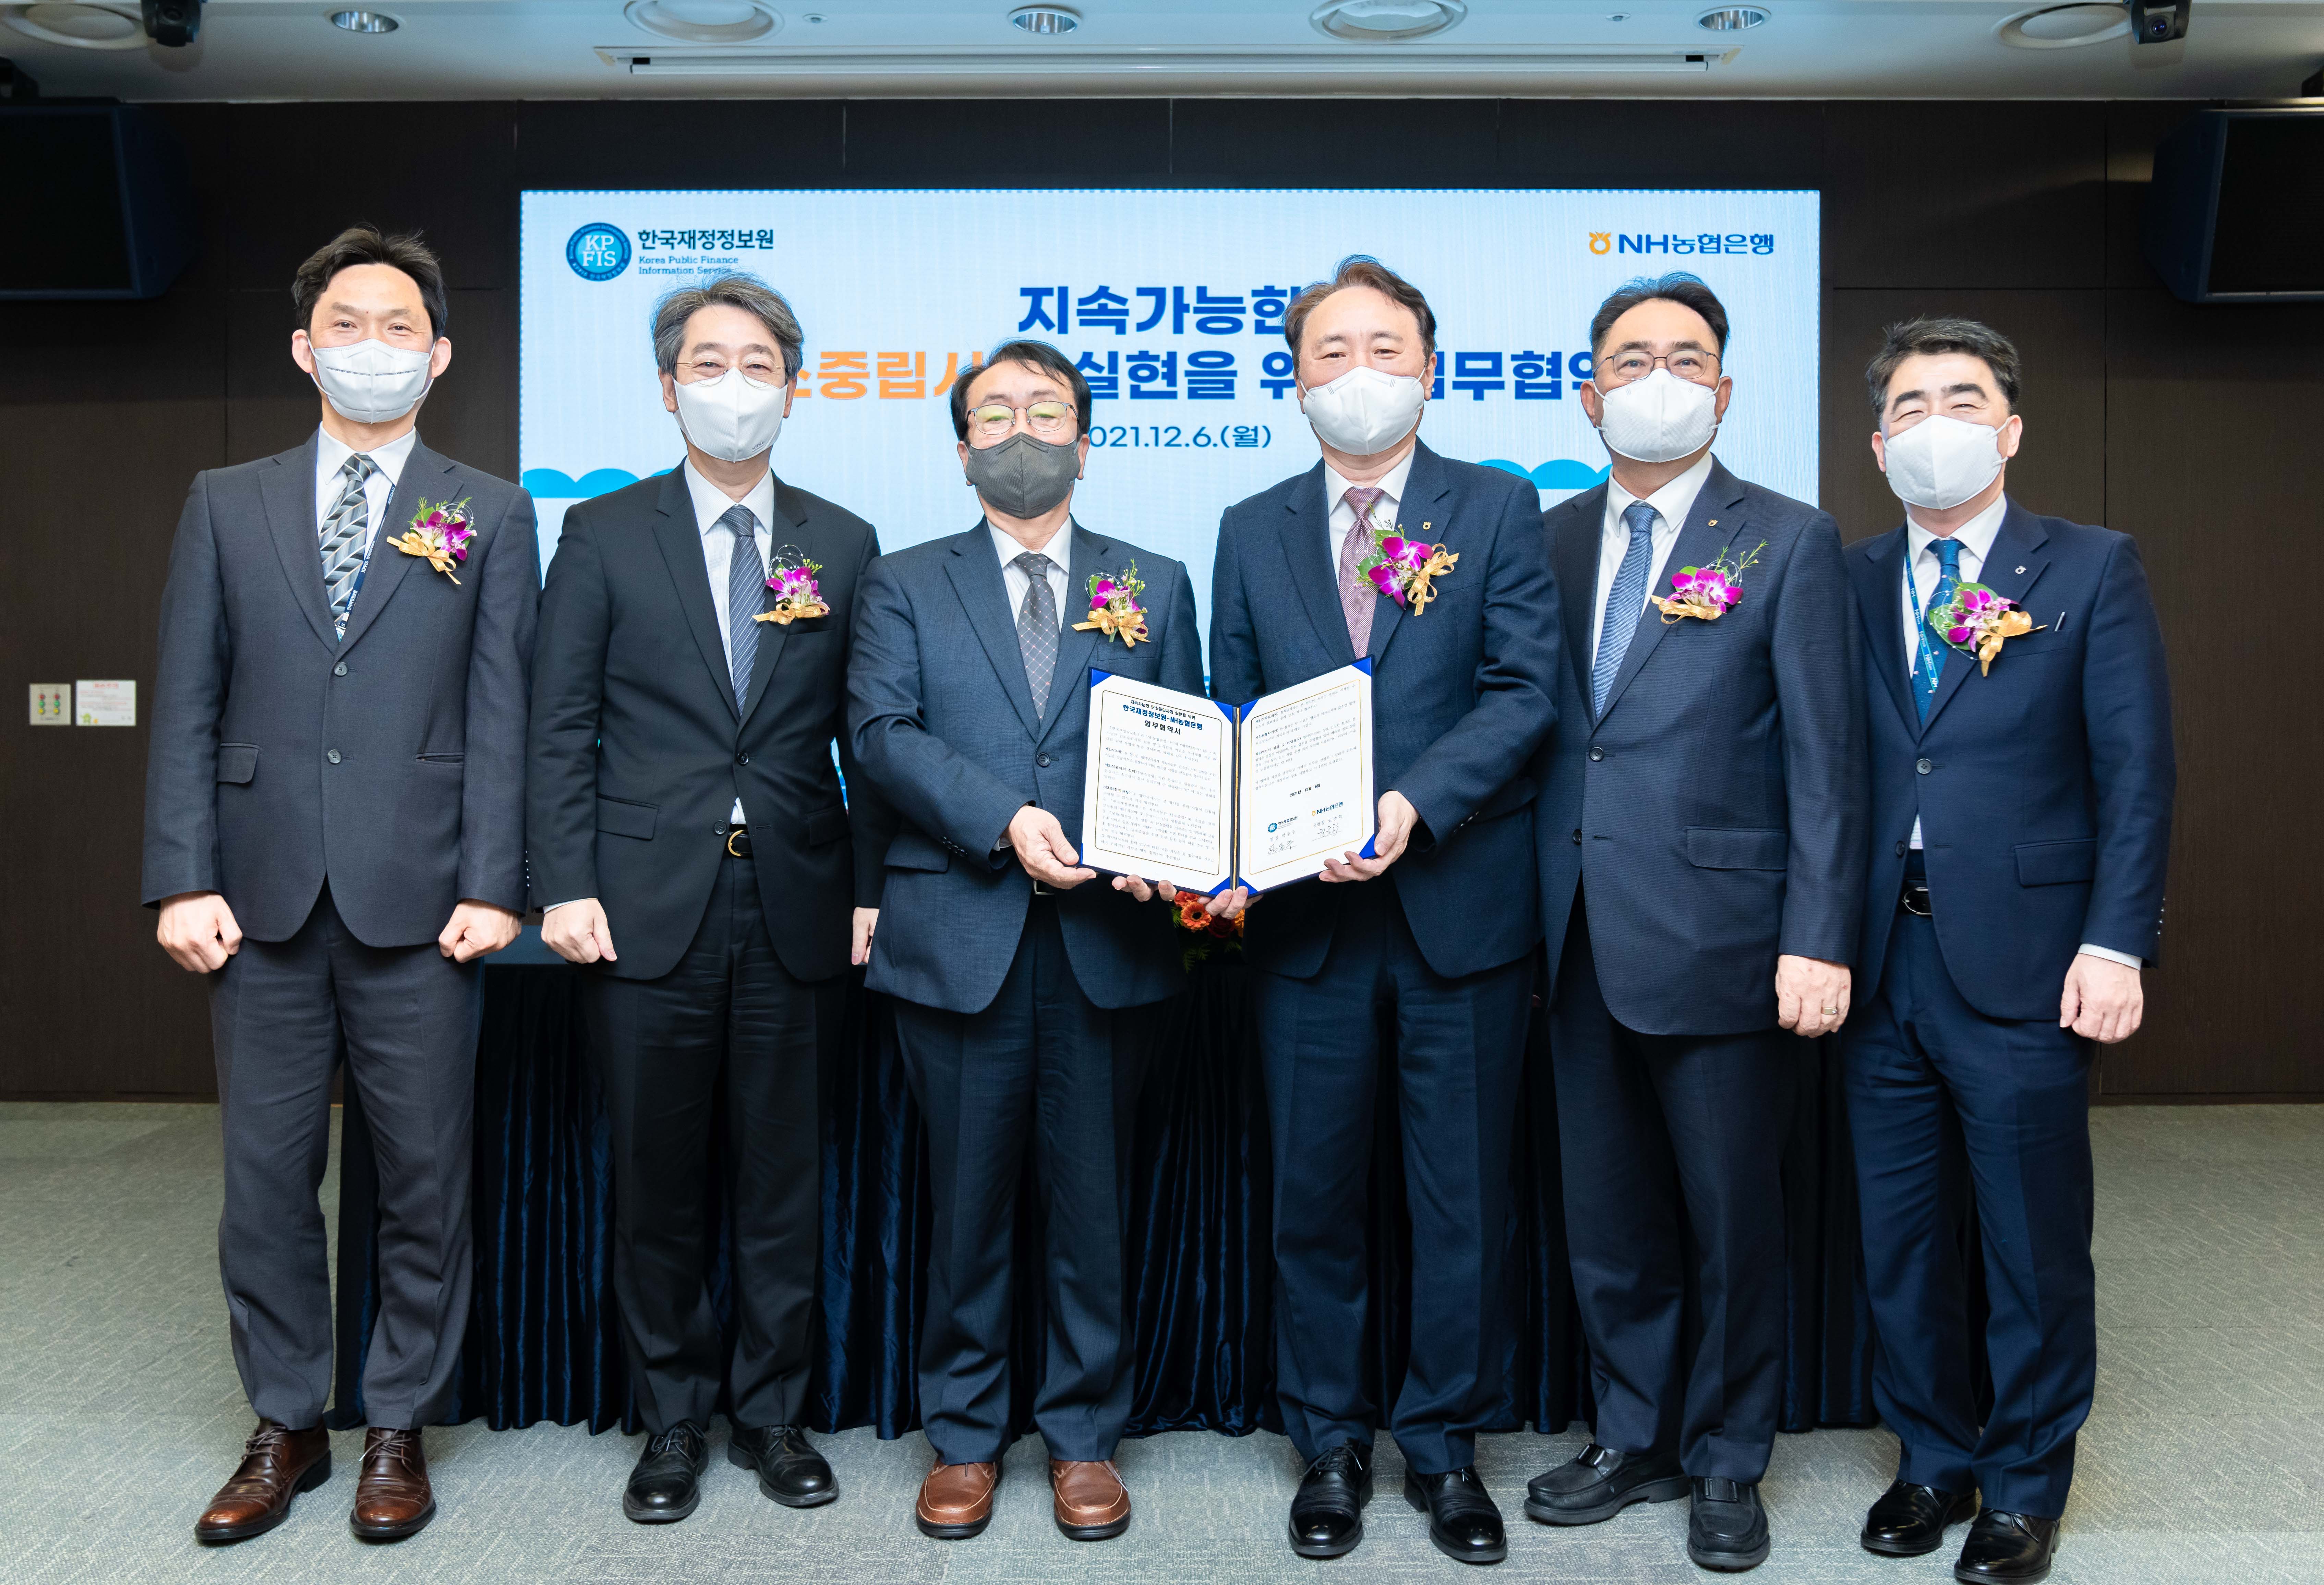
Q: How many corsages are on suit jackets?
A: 6